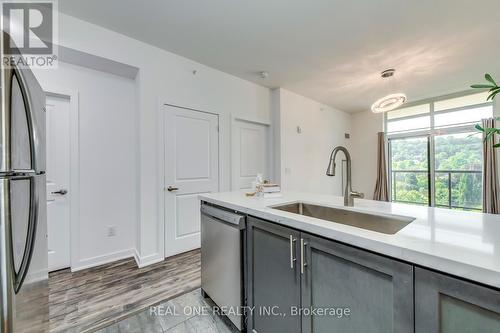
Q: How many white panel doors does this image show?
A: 3